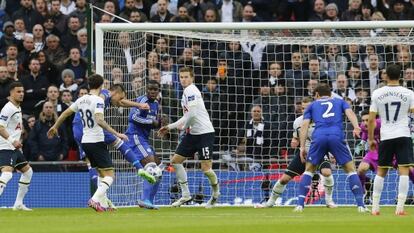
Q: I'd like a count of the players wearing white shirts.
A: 5